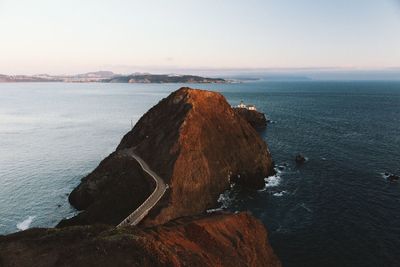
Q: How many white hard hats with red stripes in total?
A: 0